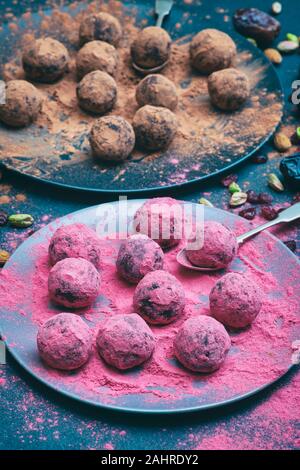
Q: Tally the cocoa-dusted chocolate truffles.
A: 11